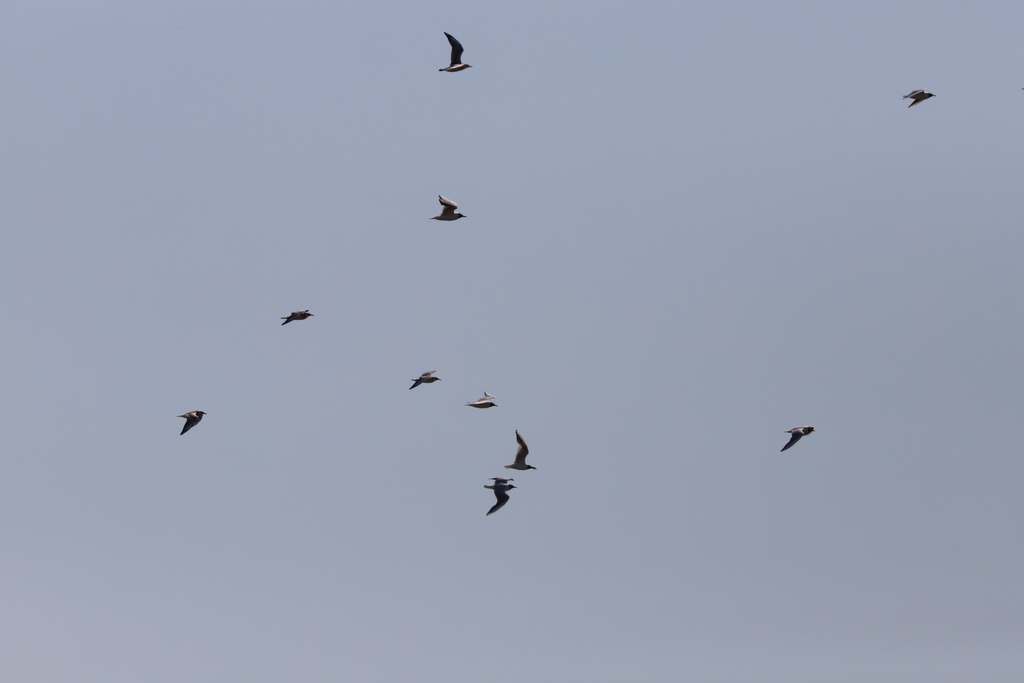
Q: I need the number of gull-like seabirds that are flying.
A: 10